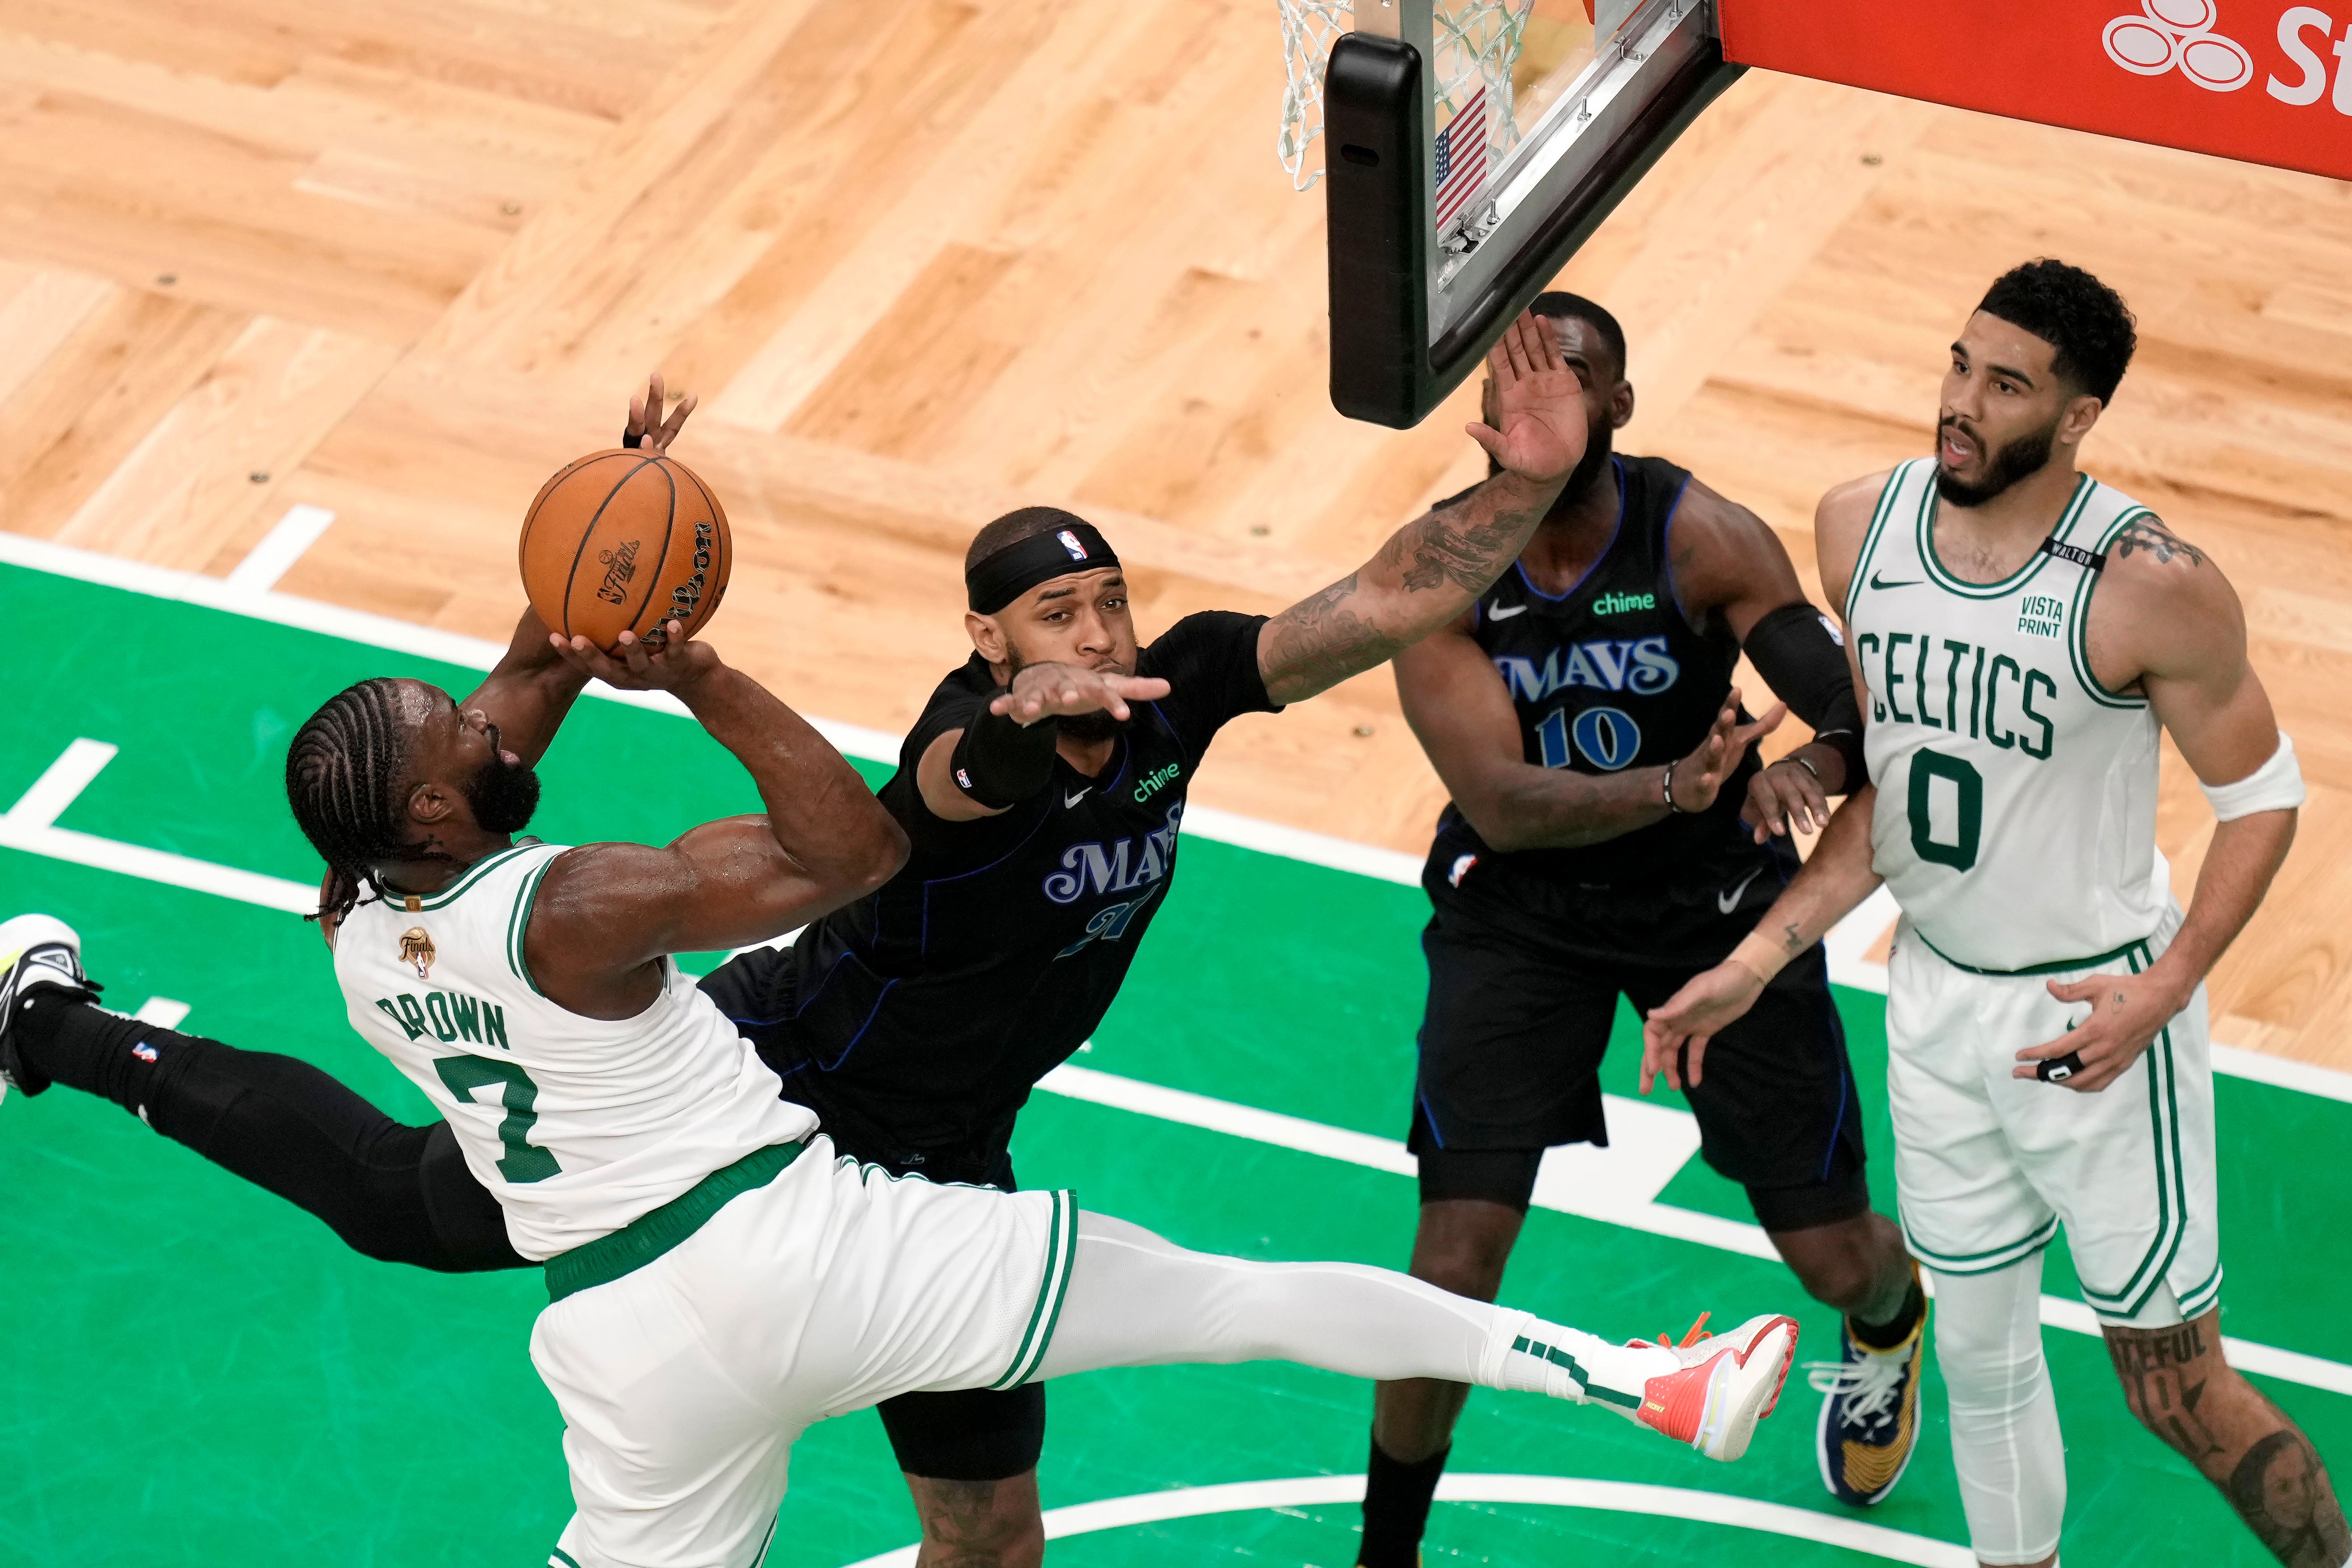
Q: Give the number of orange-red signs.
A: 1